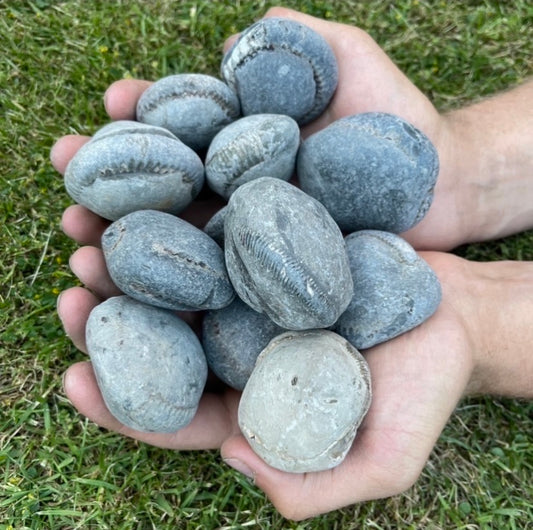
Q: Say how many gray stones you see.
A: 12